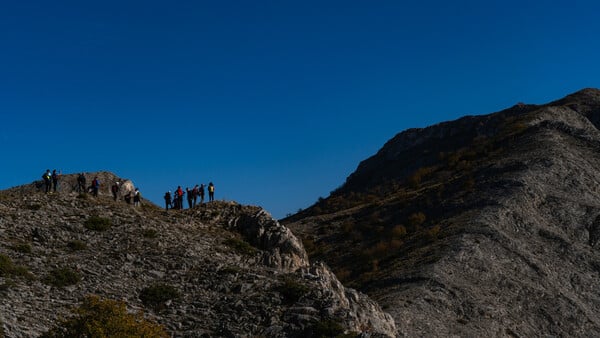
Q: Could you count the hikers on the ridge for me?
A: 14